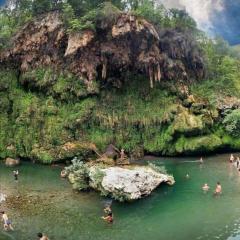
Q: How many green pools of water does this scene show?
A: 1